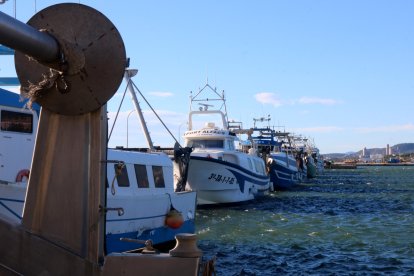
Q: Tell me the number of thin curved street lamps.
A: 2